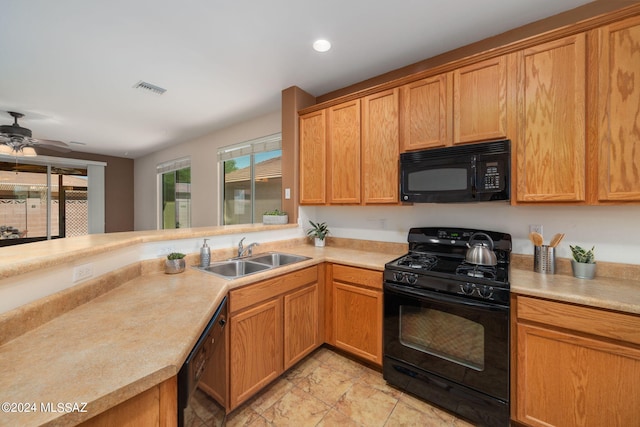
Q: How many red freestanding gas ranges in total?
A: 0